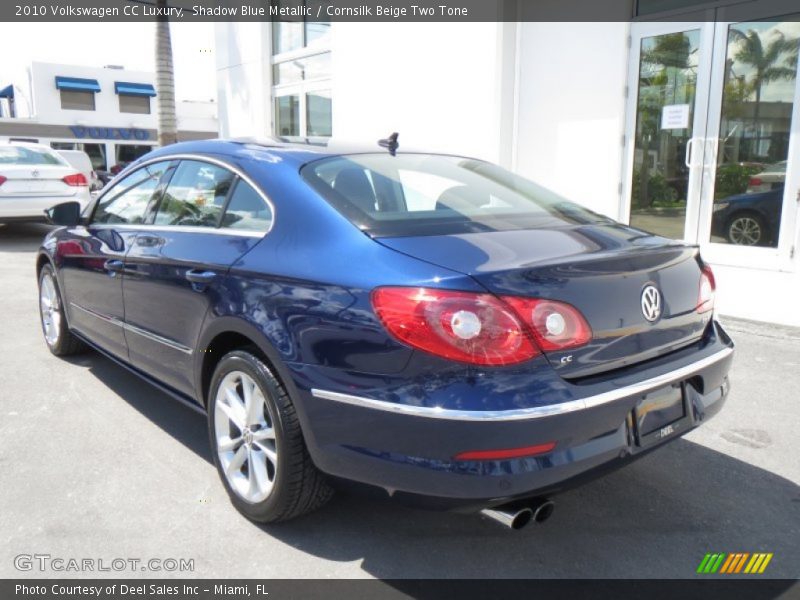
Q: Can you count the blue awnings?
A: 3